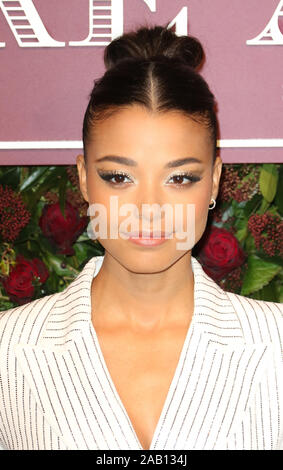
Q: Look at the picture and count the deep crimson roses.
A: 3